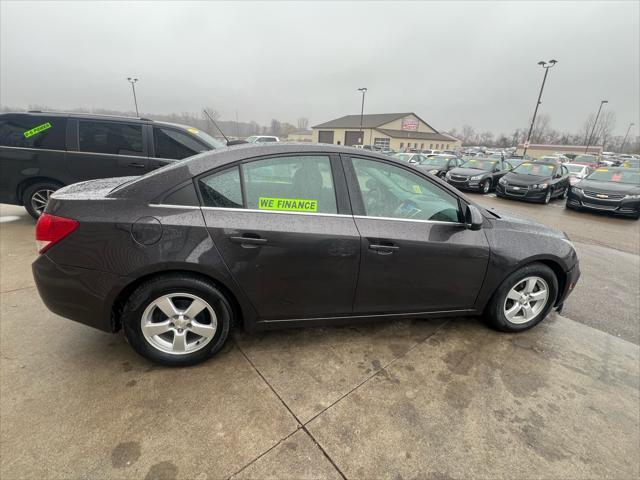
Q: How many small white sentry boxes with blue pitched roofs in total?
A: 0